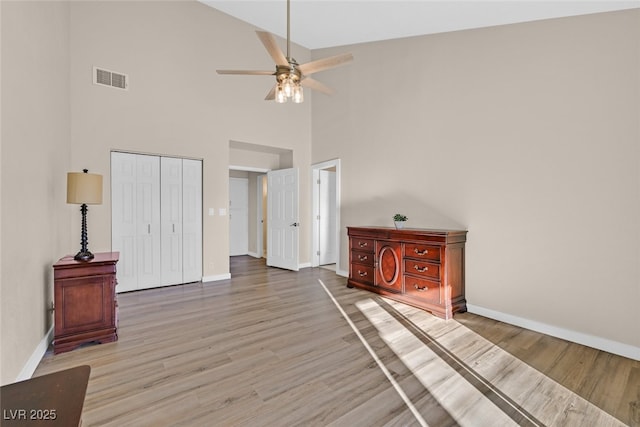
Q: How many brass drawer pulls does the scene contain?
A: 6